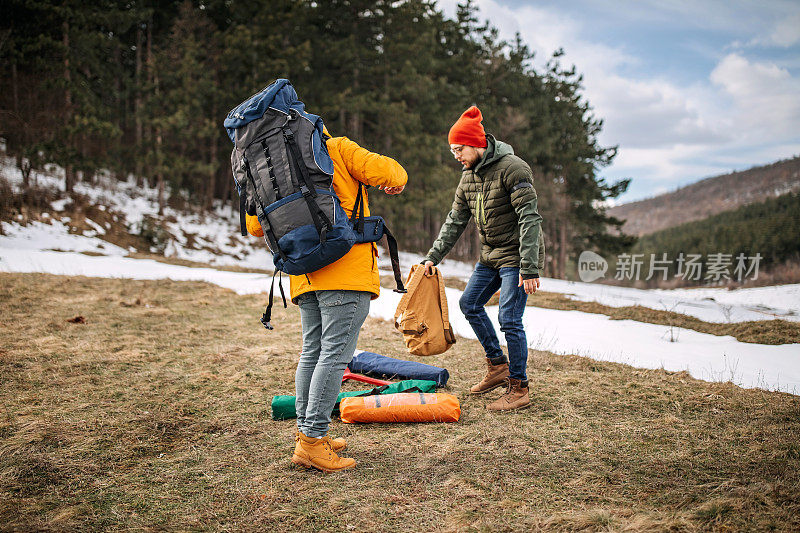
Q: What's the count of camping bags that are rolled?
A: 3